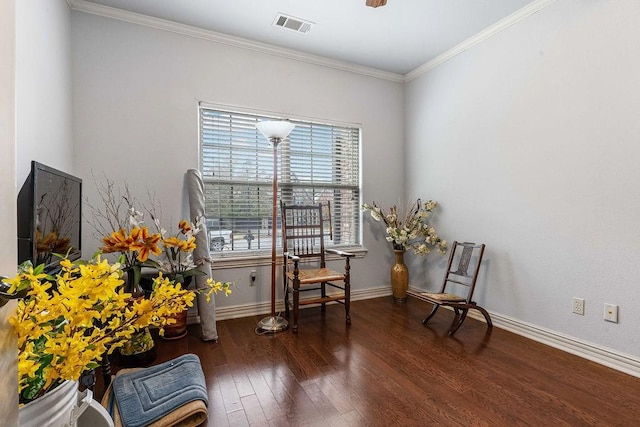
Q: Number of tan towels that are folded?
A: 1